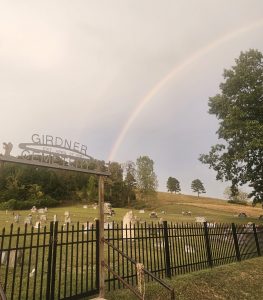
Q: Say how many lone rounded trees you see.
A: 2